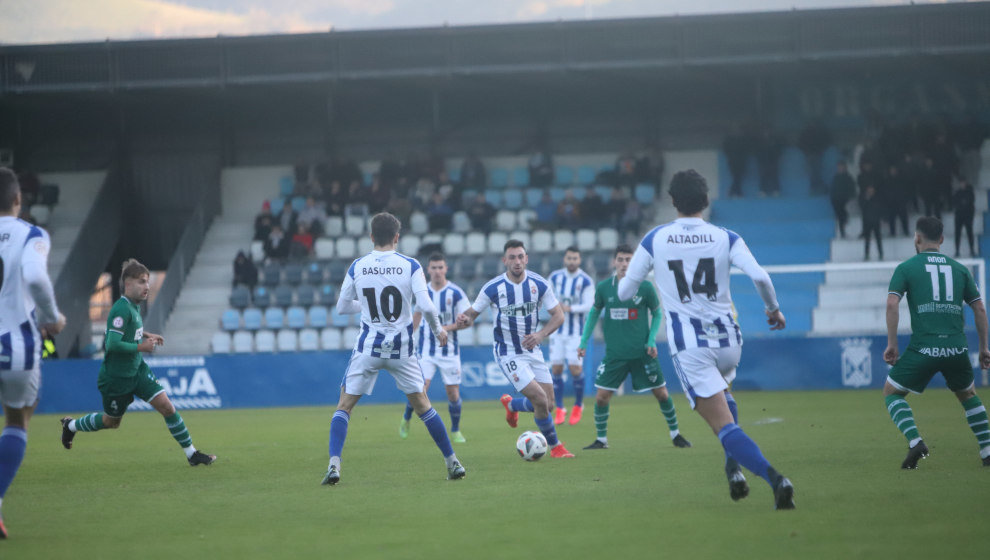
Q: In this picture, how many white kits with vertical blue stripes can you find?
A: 6